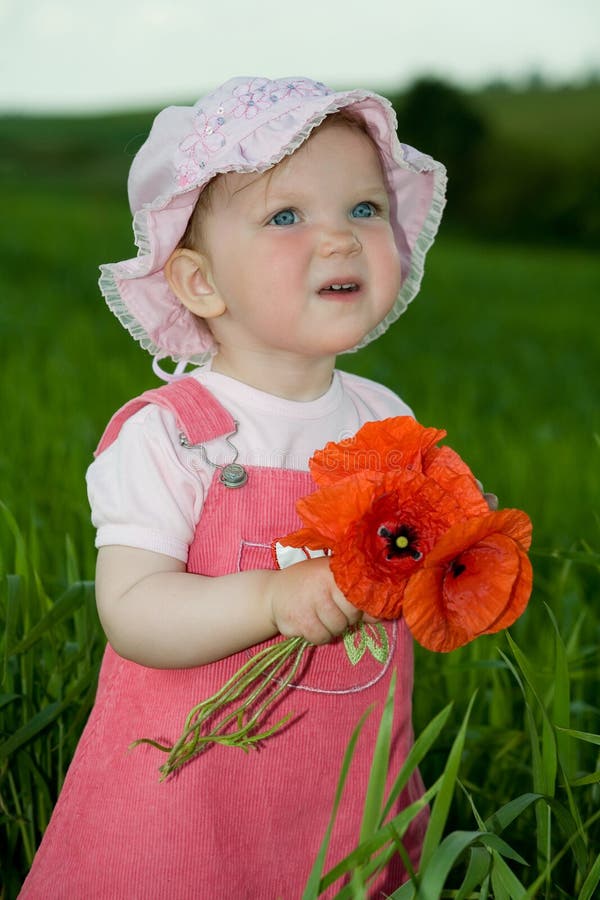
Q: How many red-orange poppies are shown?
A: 3